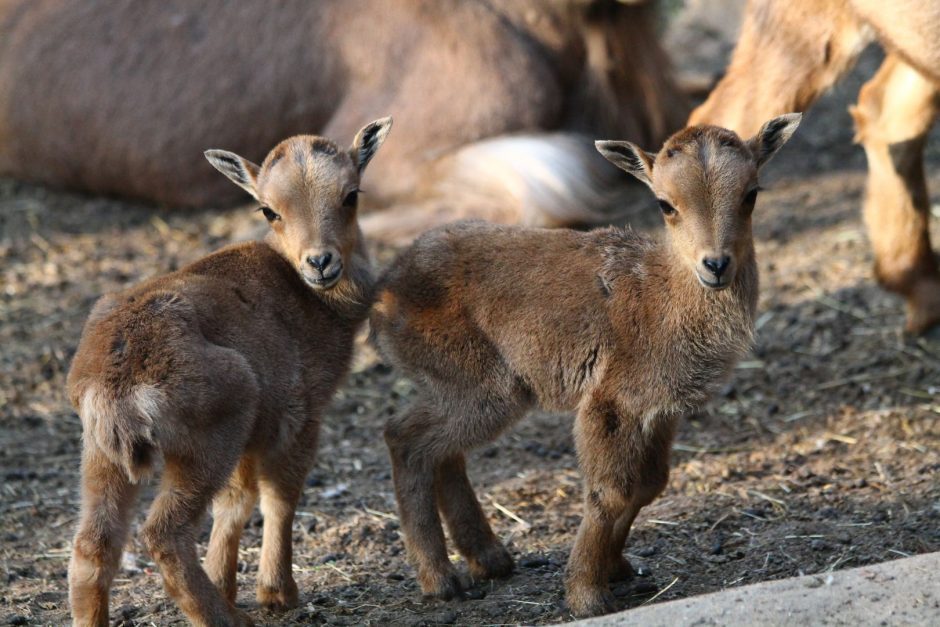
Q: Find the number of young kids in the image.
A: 2